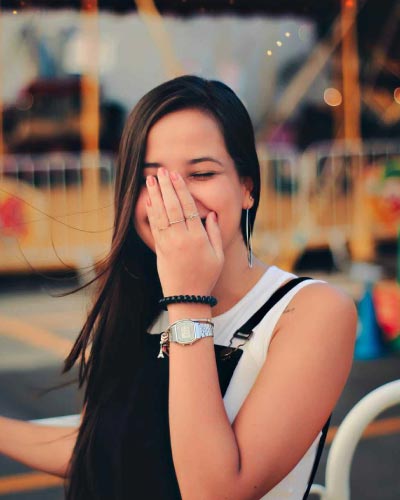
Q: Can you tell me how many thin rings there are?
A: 3